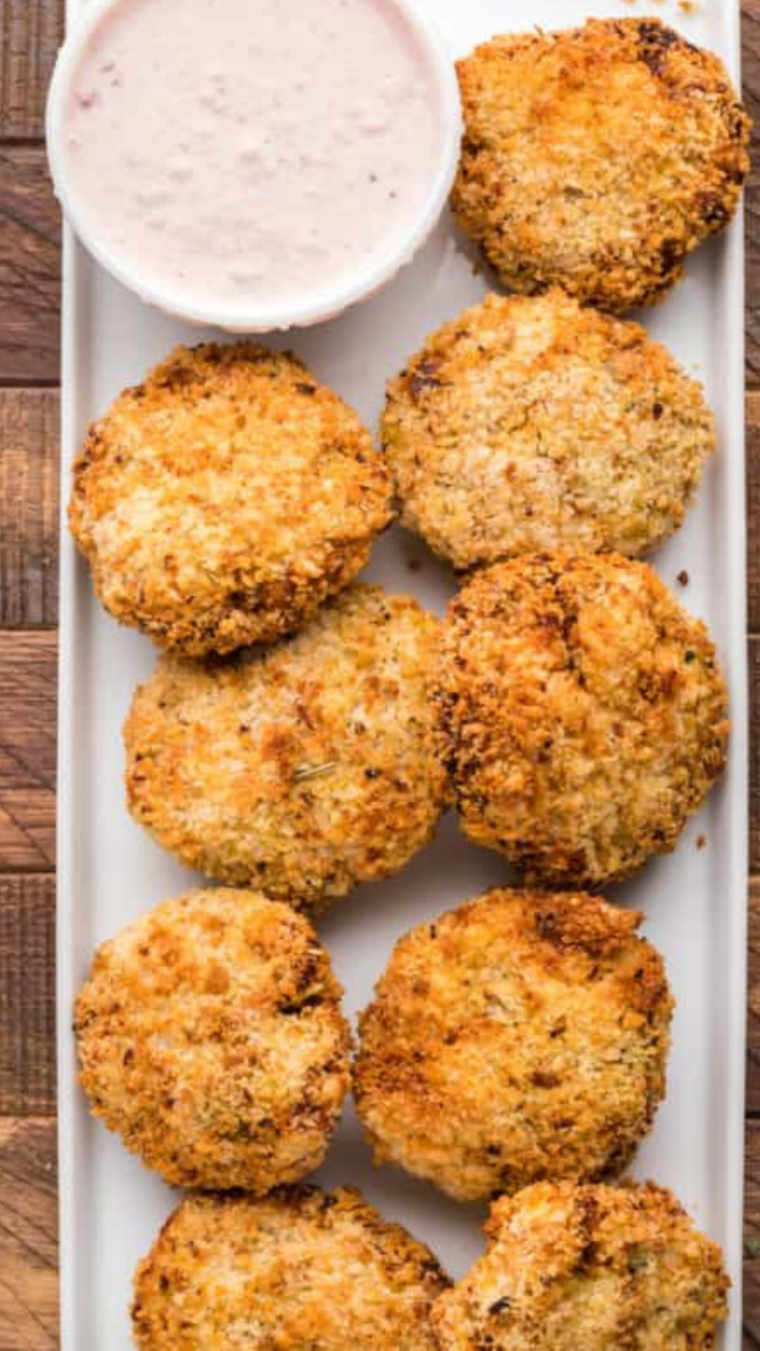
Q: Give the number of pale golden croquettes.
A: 9